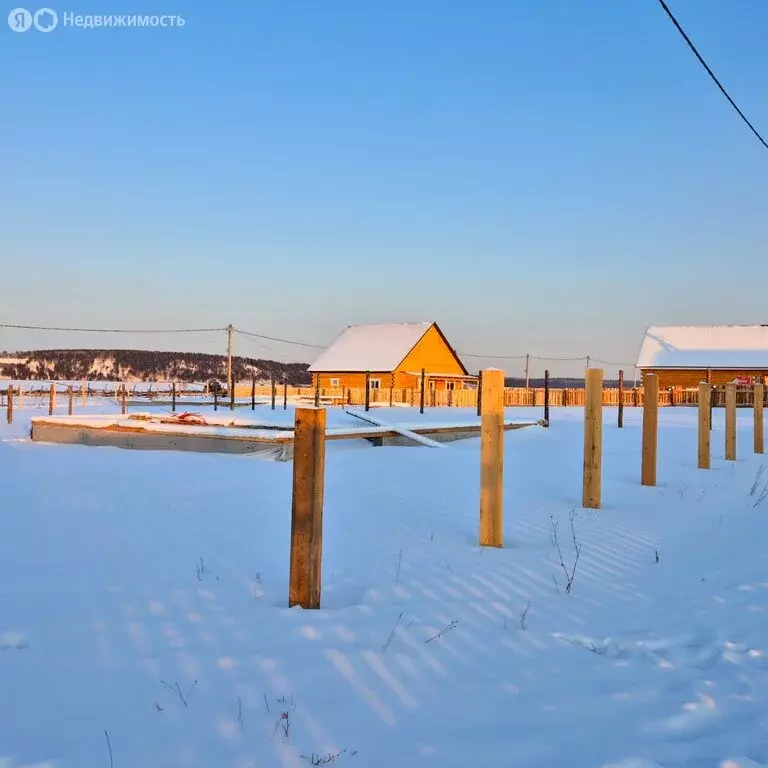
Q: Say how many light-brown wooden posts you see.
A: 7